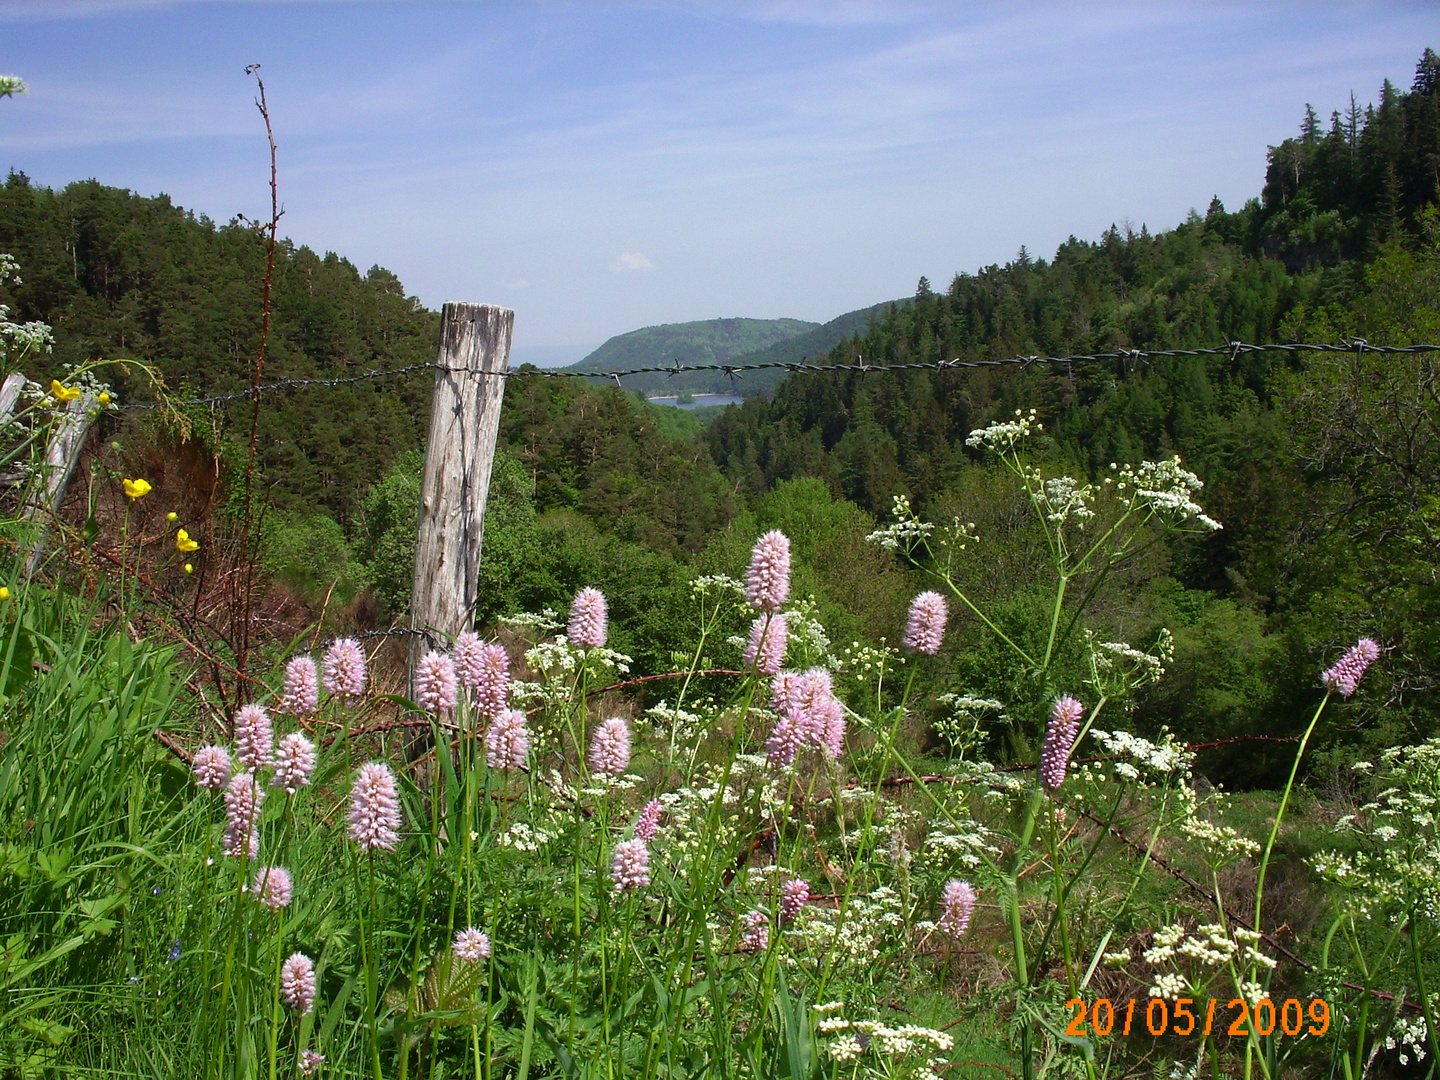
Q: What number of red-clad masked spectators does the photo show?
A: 0